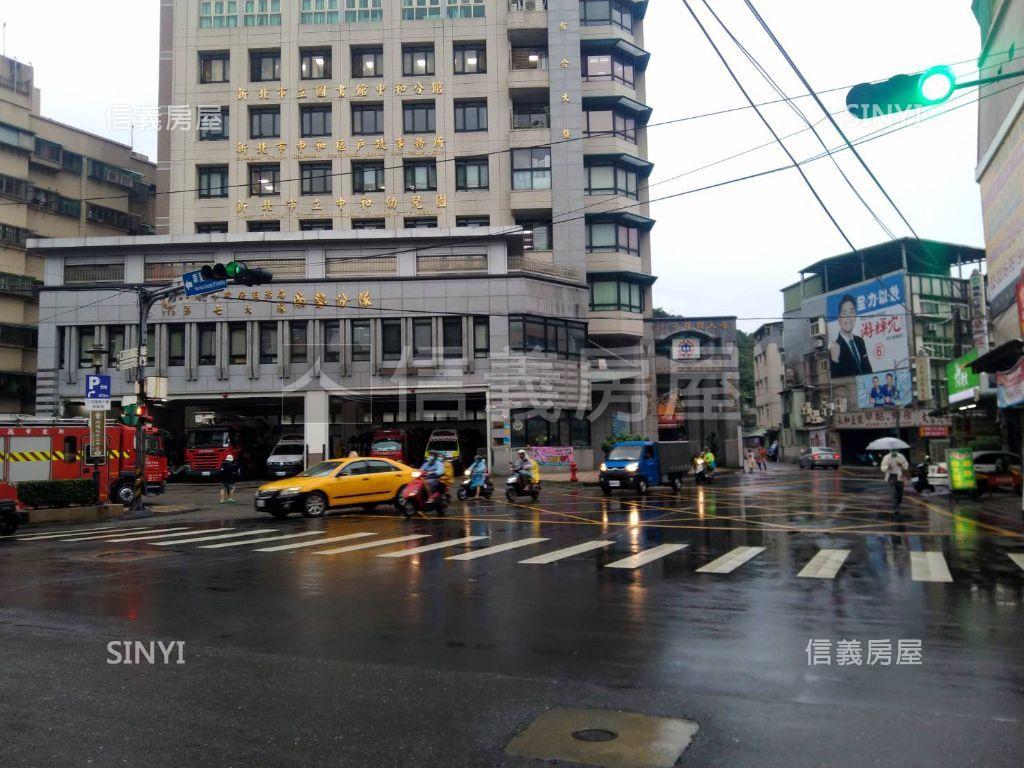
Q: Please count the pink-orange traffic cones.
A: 0